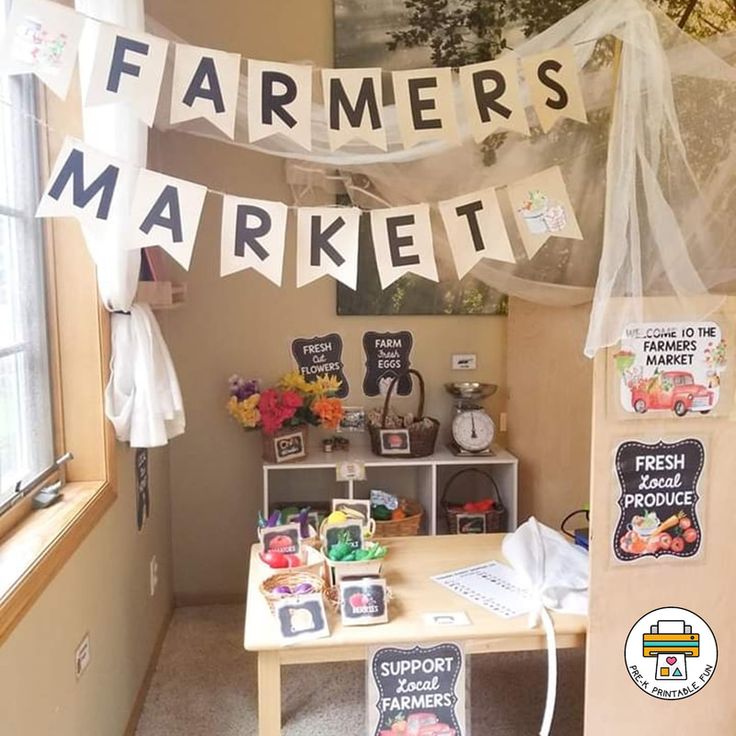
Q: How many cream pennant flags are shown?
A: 15